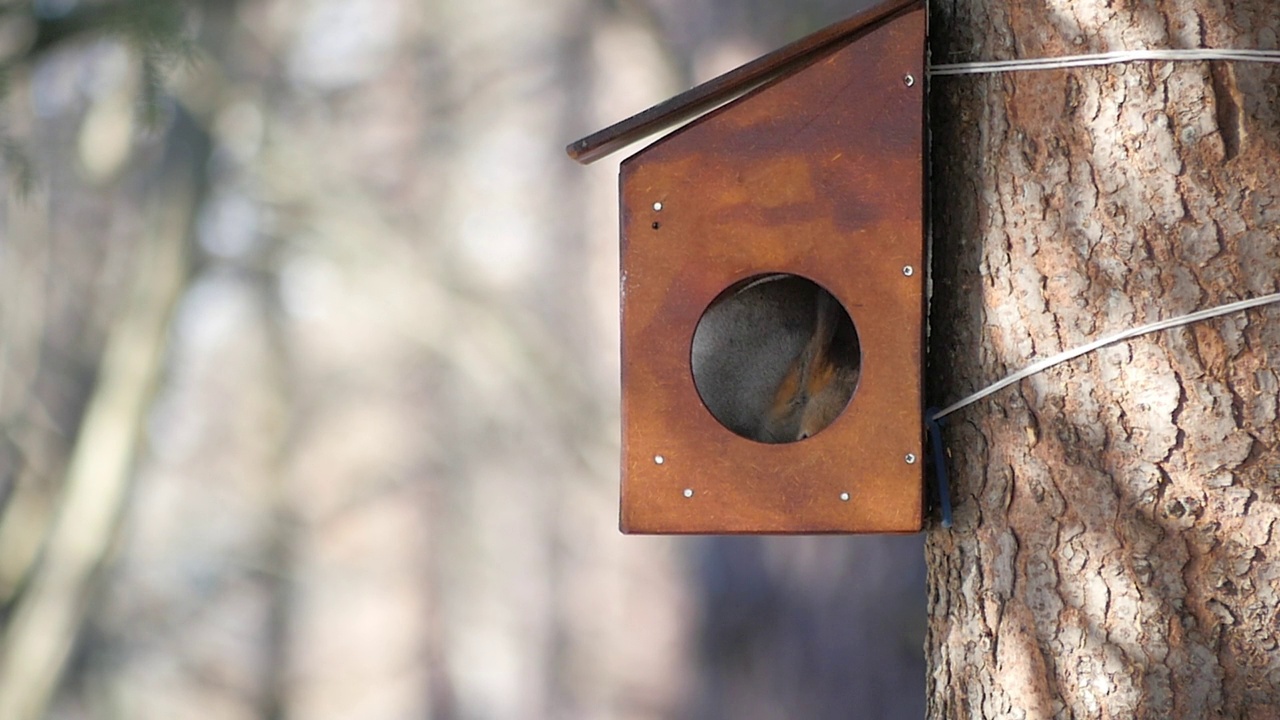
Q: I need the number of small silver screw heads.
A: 7